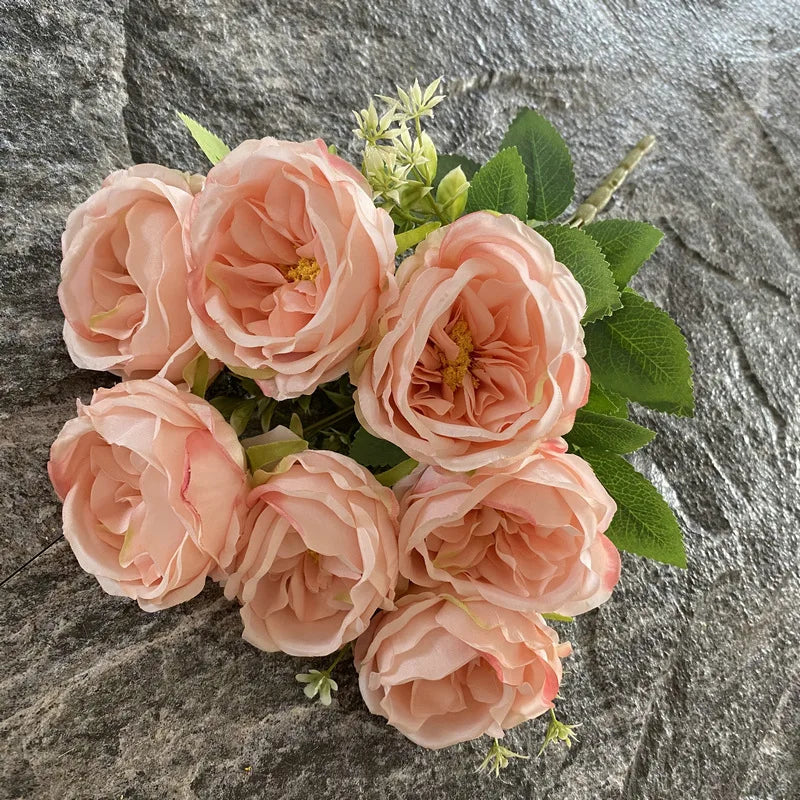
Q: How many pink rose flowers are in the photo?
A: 7